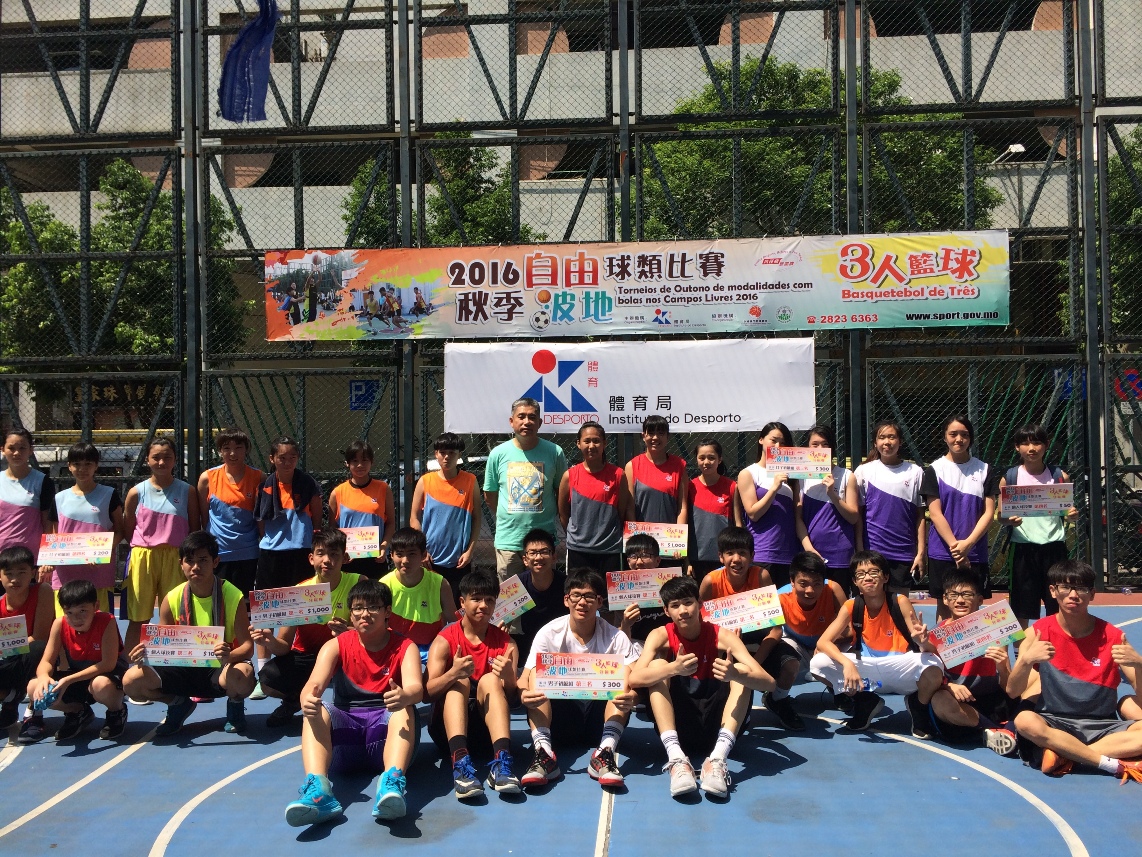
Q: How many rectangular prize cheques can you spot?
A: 13